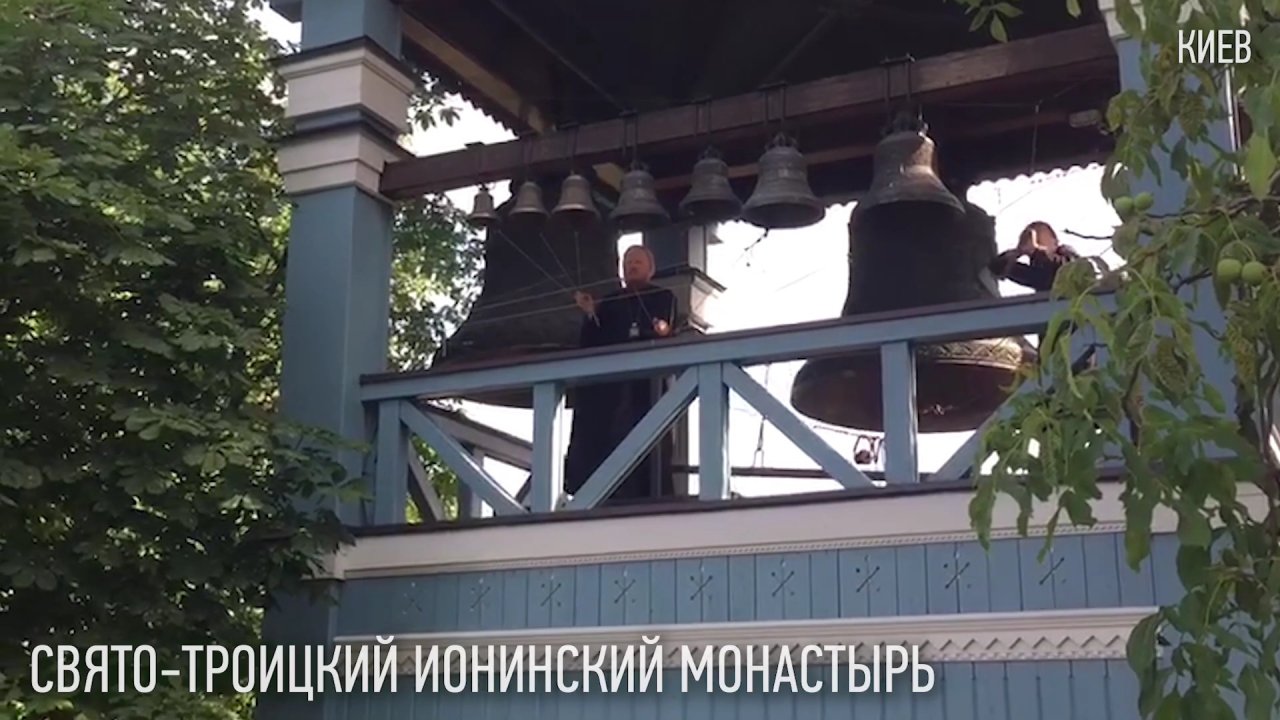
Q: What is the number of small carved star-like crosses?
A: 9